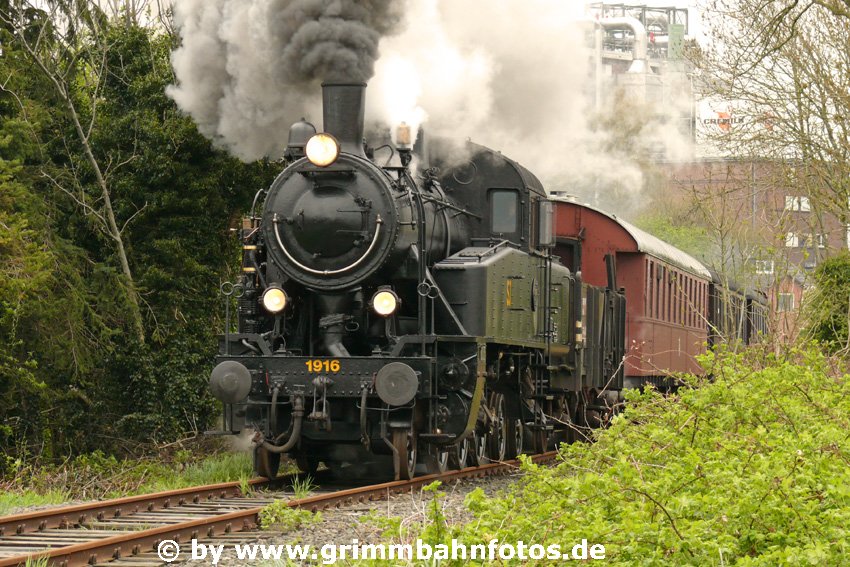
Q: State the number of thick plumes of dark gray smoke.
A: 1